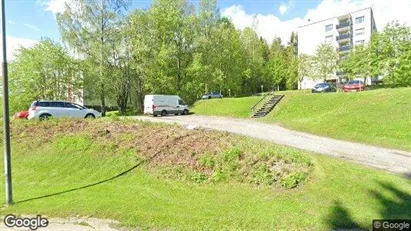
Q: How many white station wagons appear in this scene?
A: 1